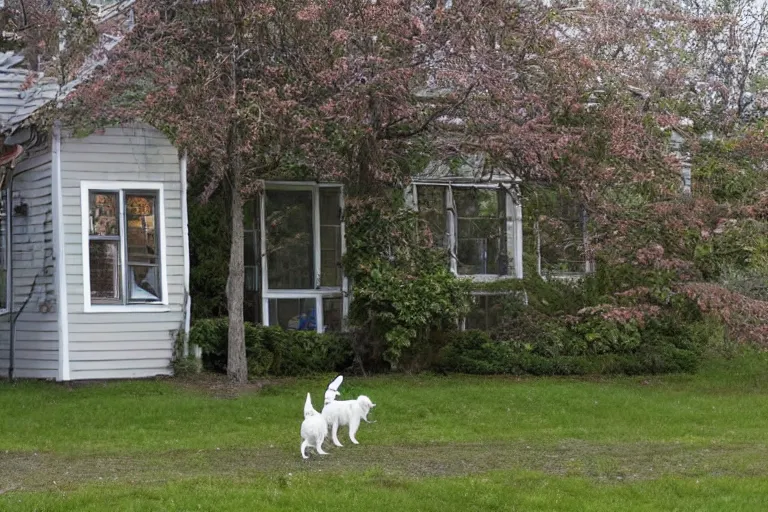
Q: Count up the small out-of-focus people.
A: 0